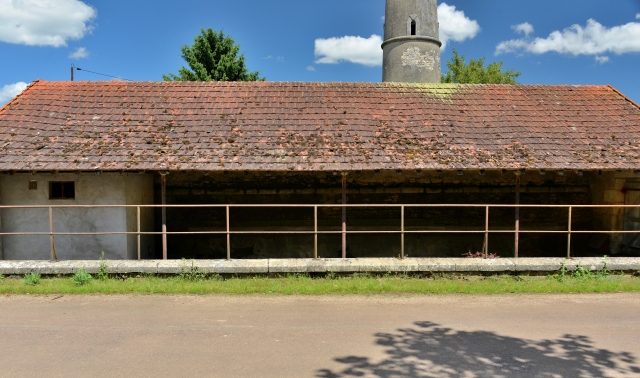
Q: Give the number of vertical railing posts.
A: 7